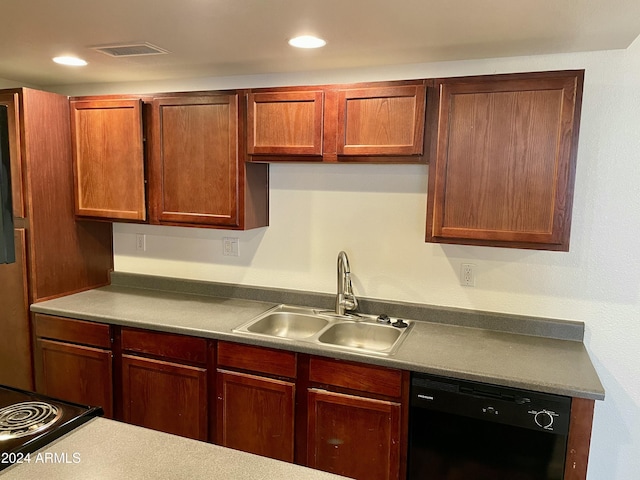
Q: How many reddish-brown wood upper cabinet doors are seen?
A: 5